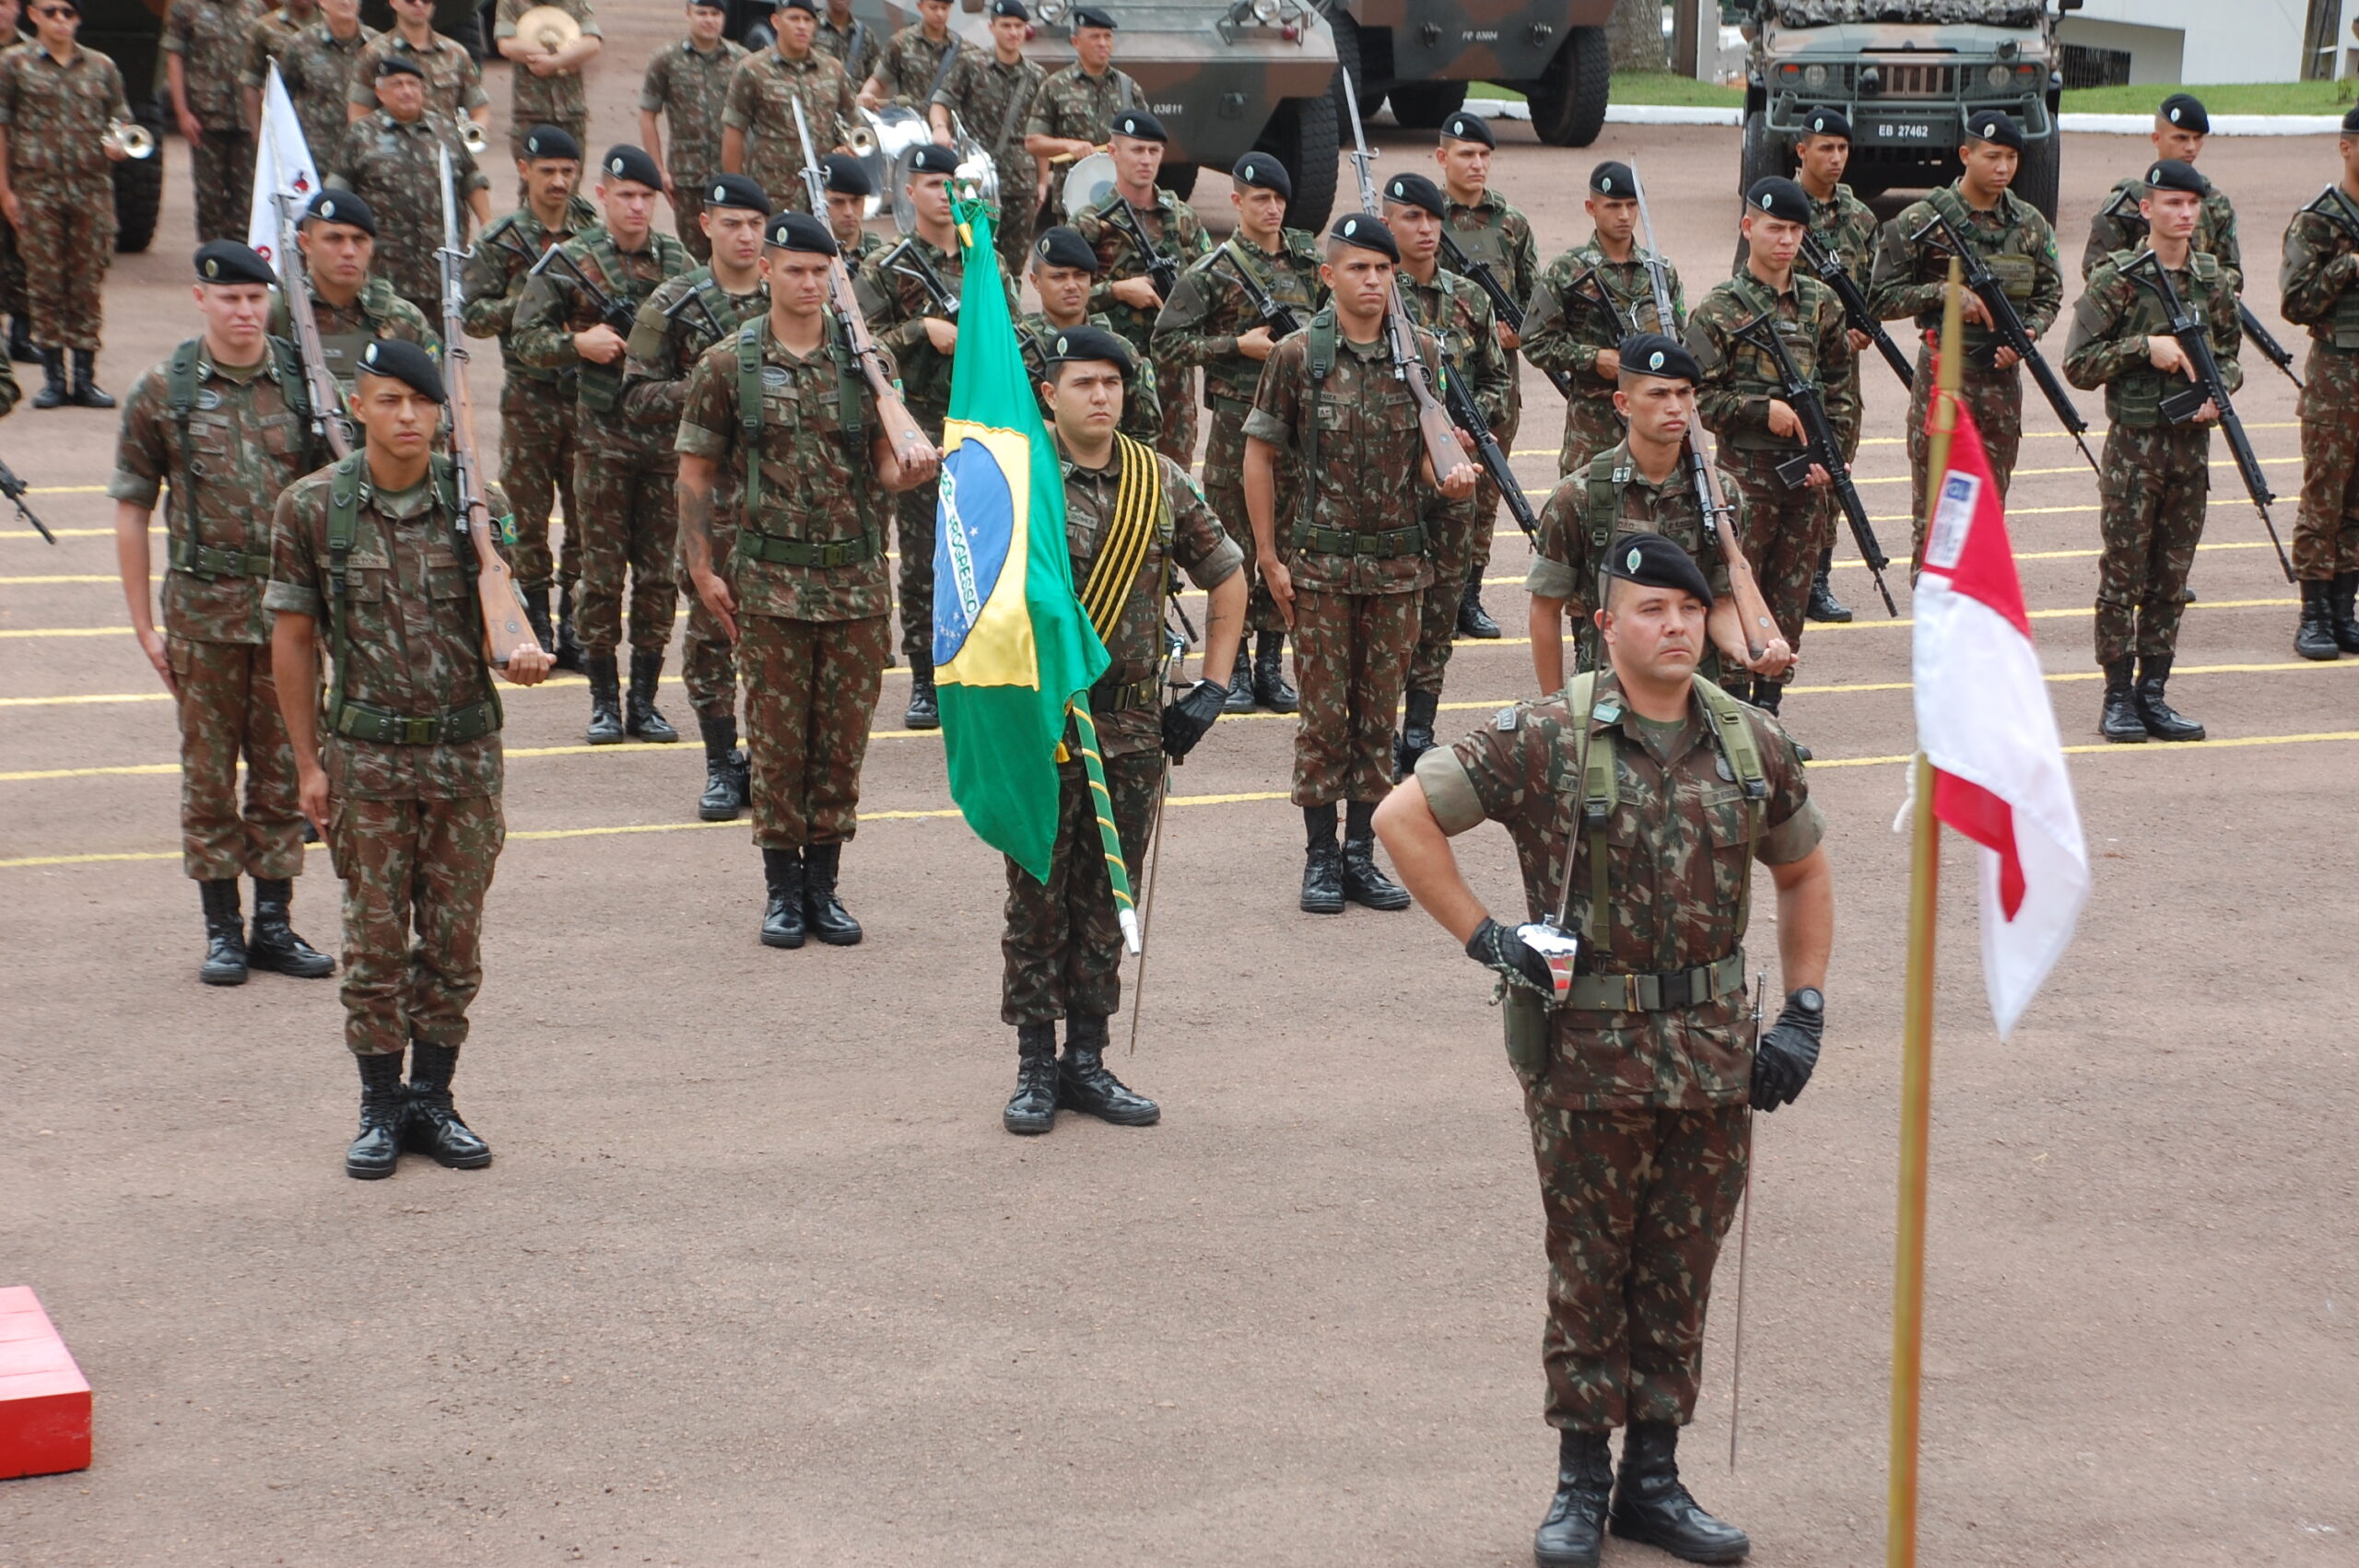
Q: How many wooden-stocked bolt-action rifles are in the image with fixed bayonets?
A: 5